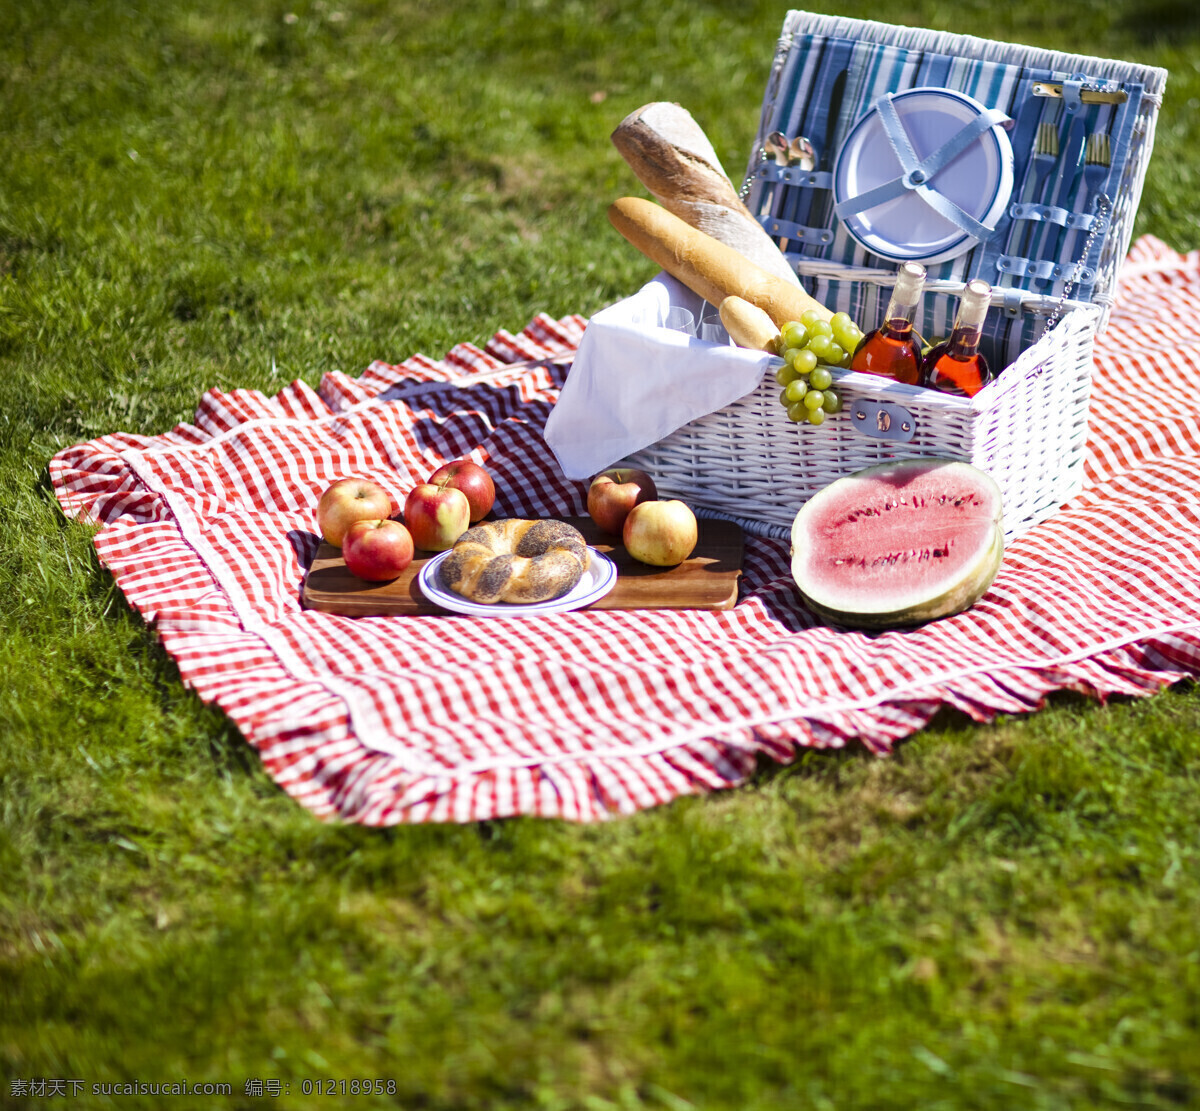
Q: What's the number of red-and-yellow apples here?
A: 6